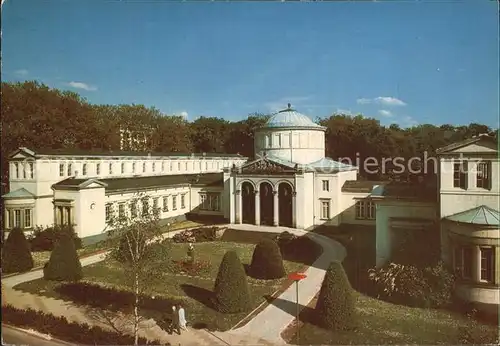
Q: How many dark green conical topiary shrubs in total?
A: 5